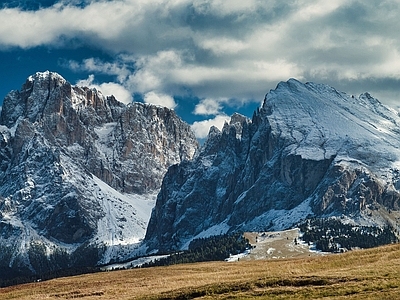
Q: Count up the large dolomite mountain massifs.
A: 2